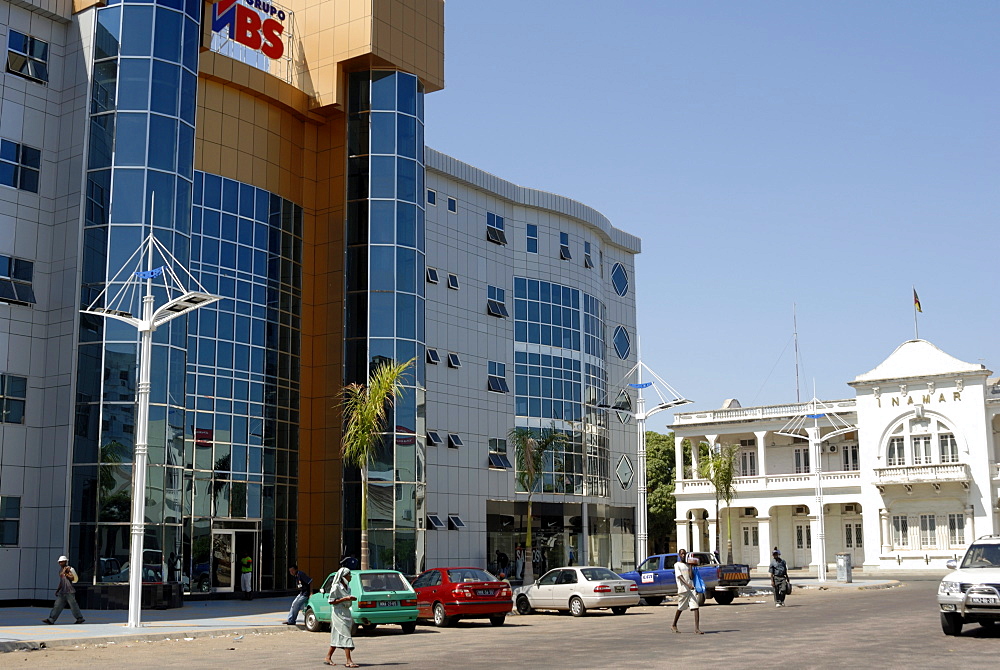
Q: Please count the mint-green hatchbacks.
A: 1